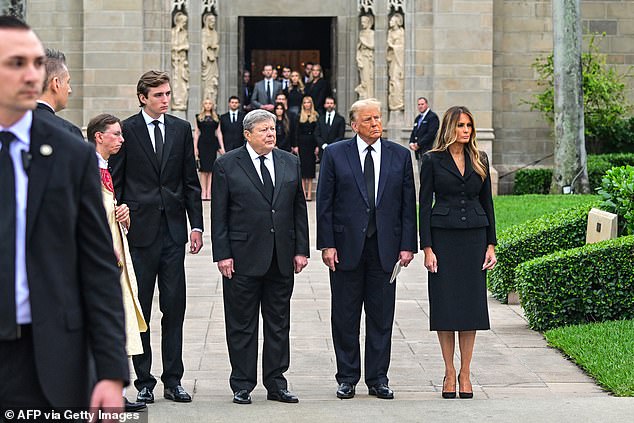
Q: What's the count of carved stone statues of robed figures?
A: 4